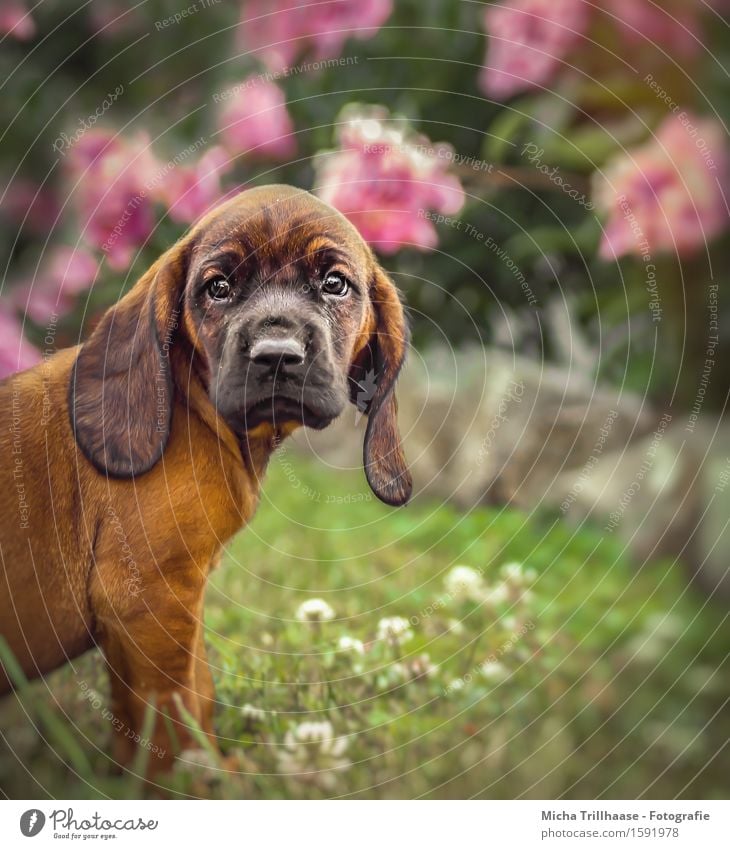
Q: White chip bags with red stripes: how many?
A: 0